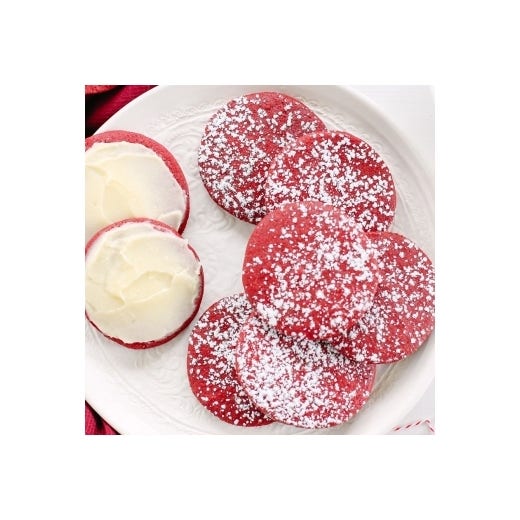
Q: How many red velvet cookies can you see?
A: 8